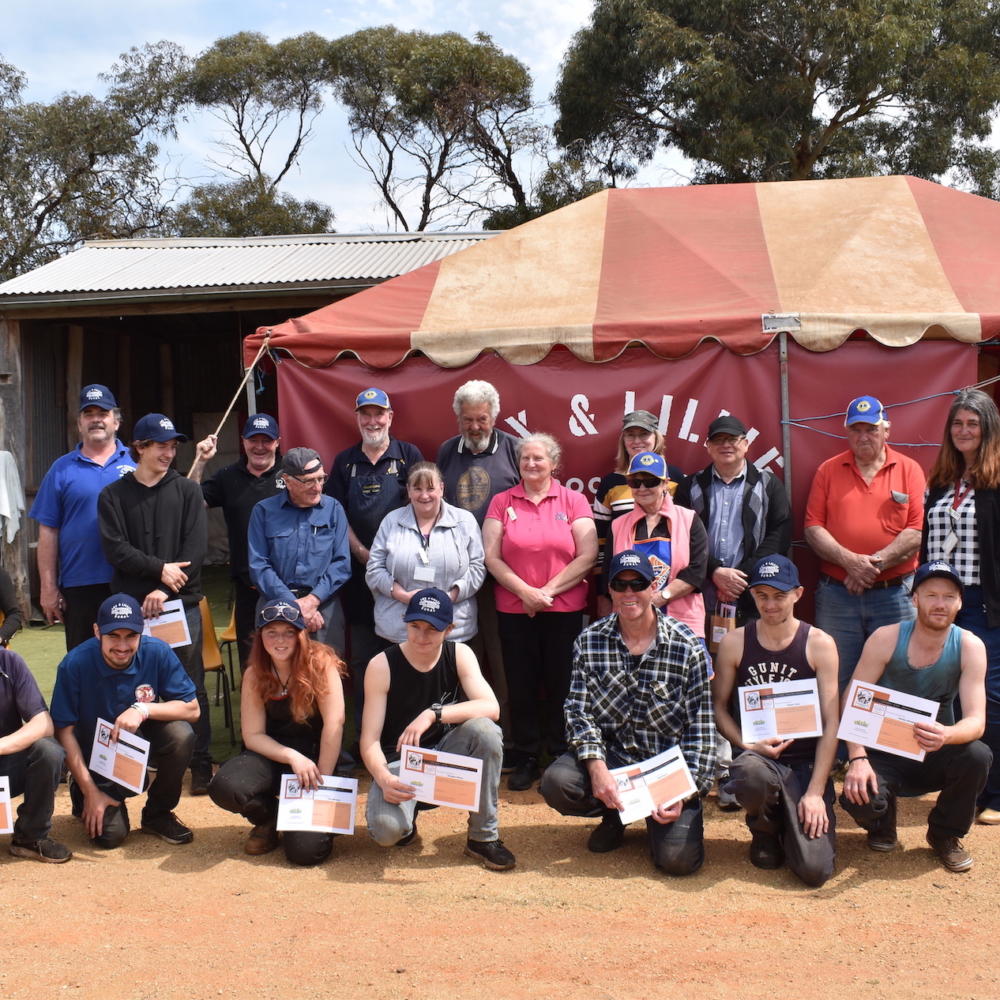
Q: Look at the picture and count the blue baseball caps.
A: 12